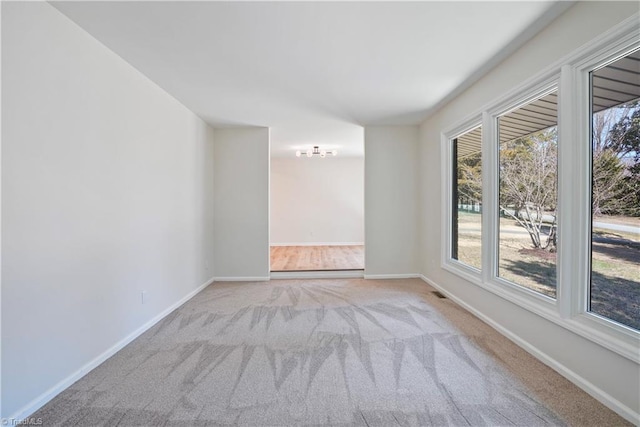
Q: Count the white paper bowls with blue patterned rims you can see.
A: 0